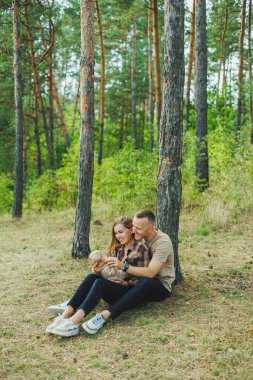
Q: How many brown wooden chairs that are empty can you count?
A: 0